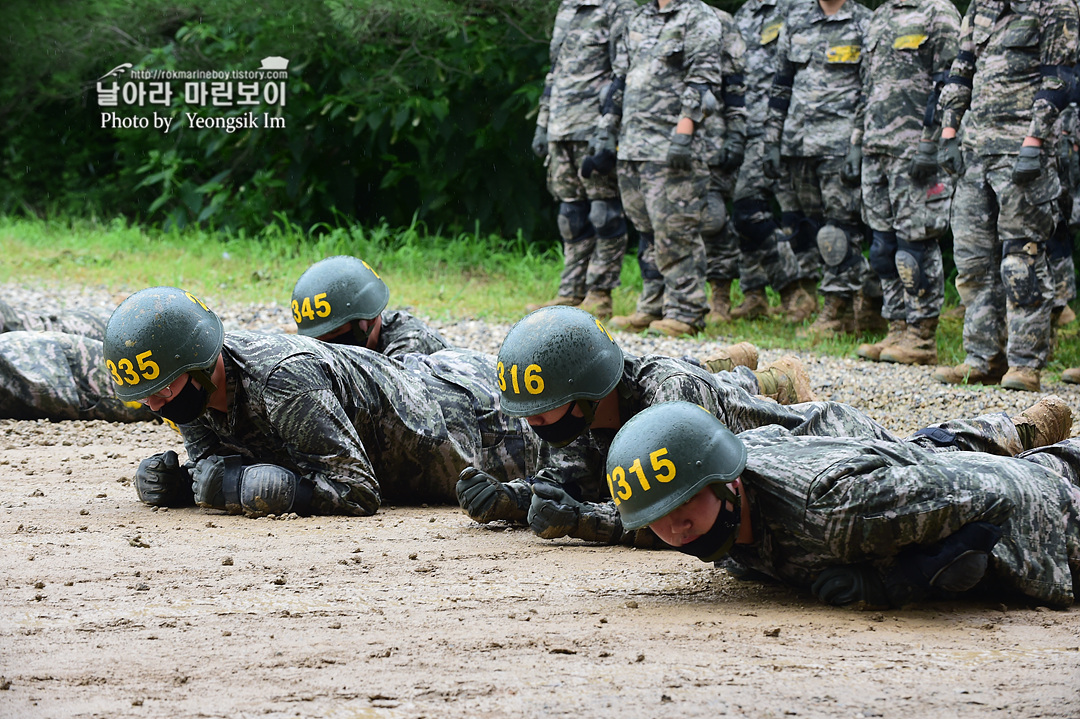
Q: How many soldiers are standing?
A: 8